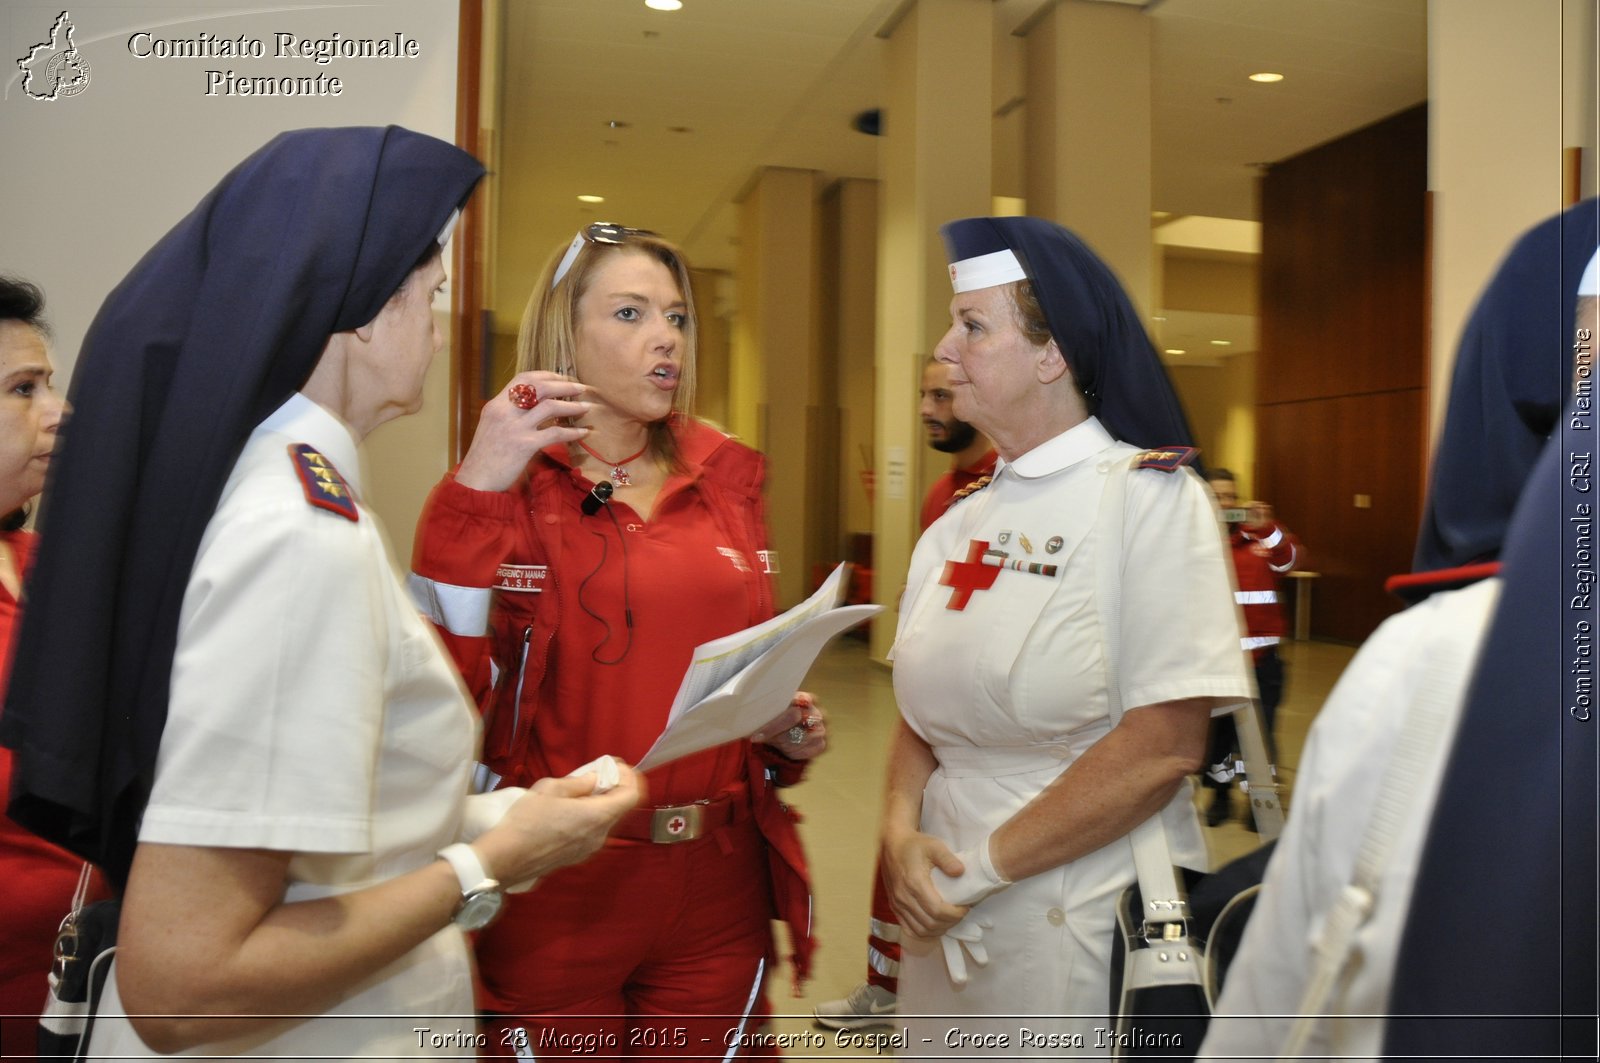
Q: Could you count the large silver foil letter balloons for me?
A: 0